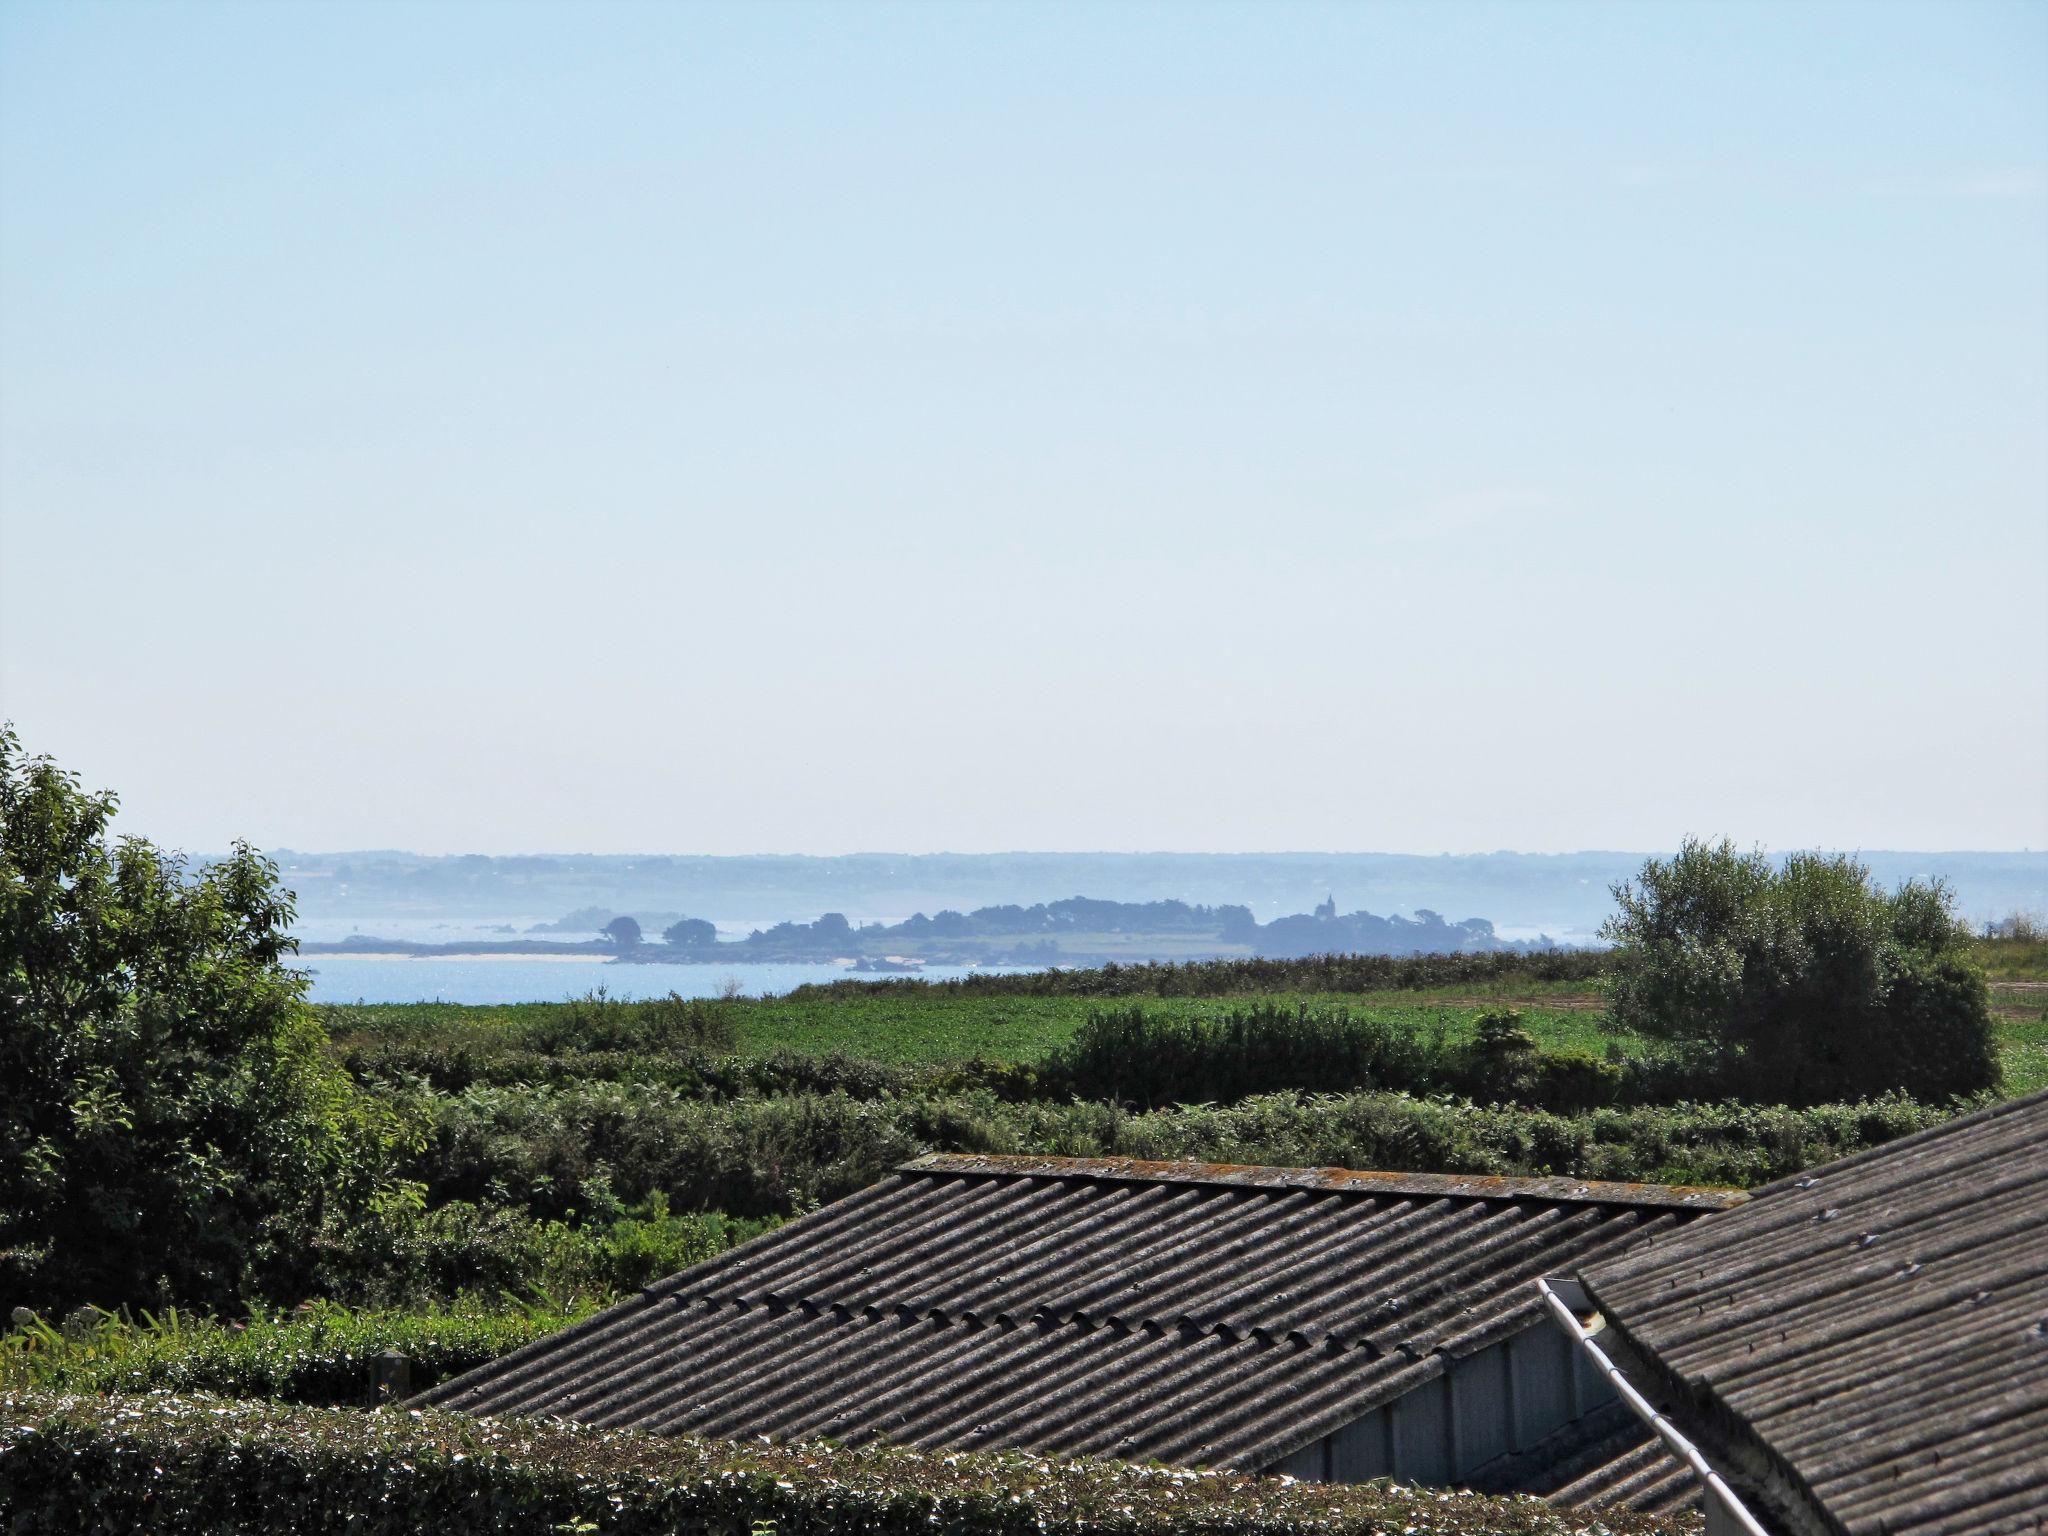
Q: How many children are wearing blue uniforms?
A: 0